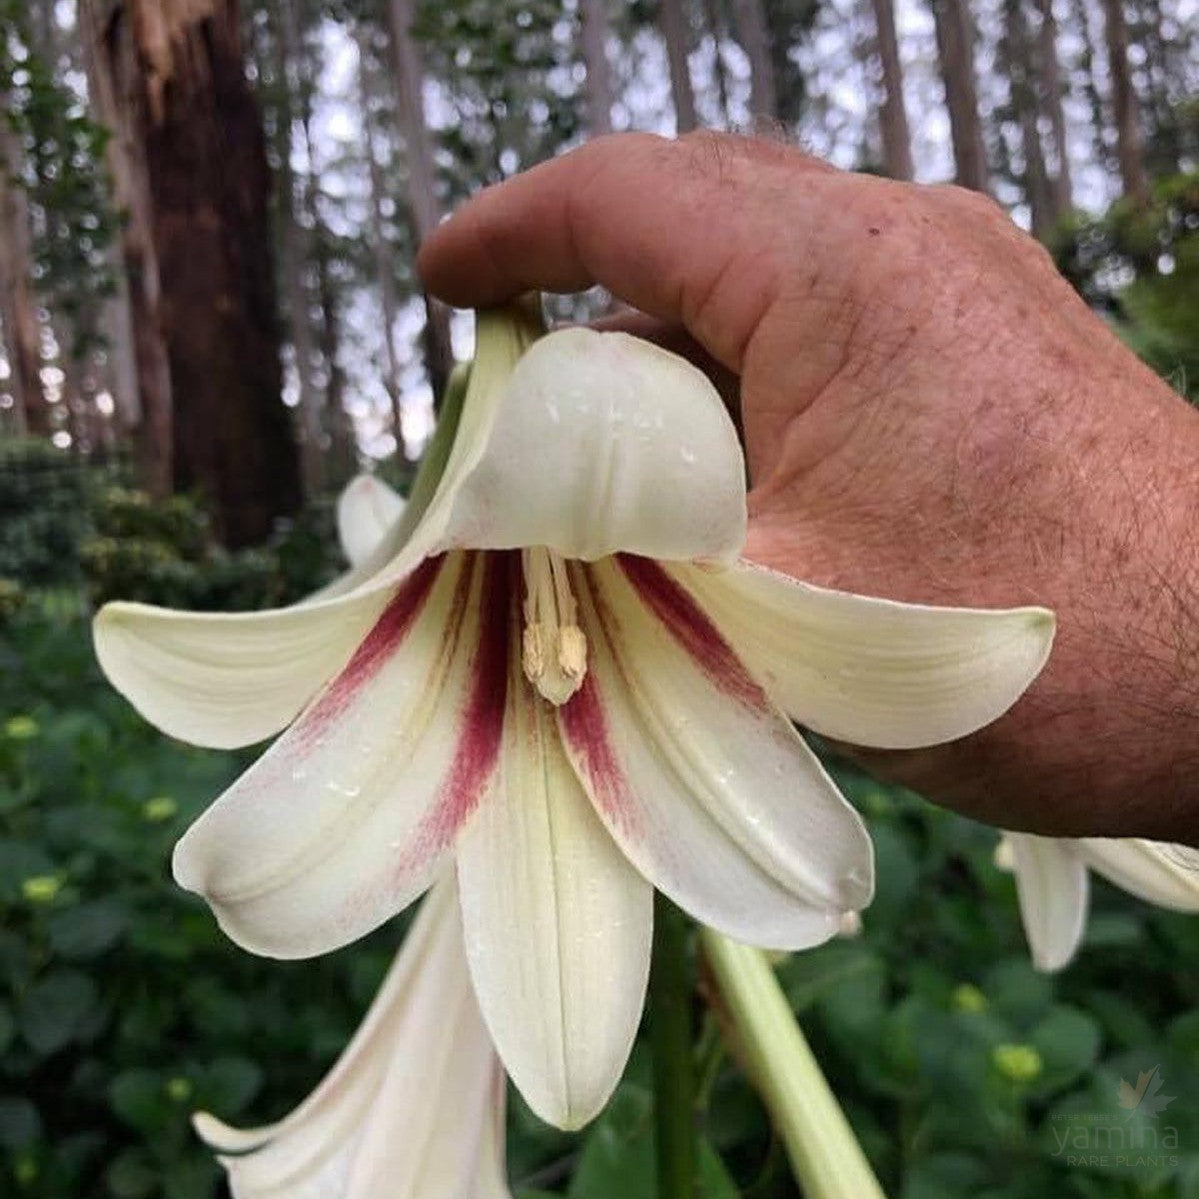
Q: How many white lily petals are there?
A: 6